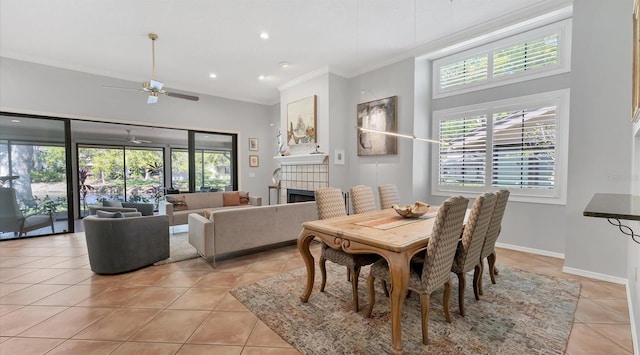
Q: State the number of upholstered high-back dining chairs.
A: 6